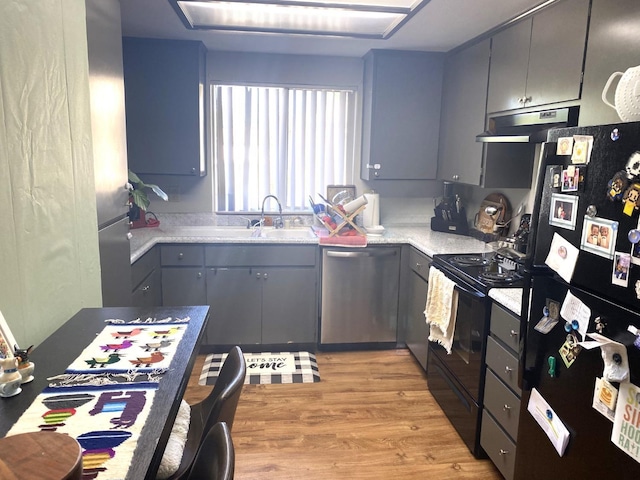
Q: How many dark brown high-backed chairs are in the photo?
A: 2